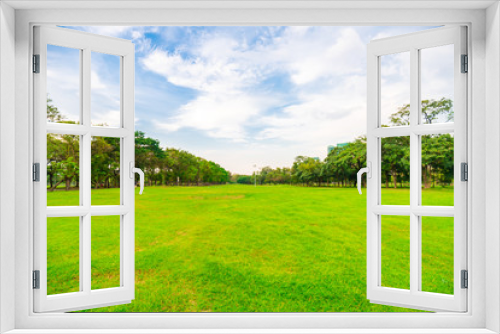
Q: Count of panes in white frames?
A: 12